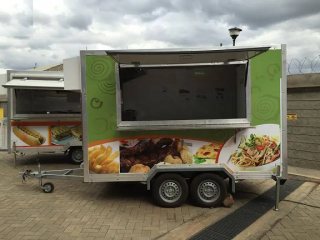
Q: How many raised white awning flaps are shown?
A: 2